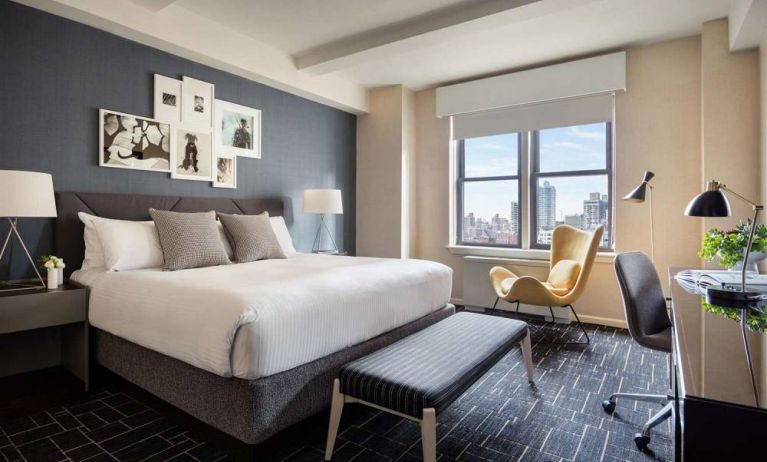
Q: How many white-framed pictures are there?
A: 6